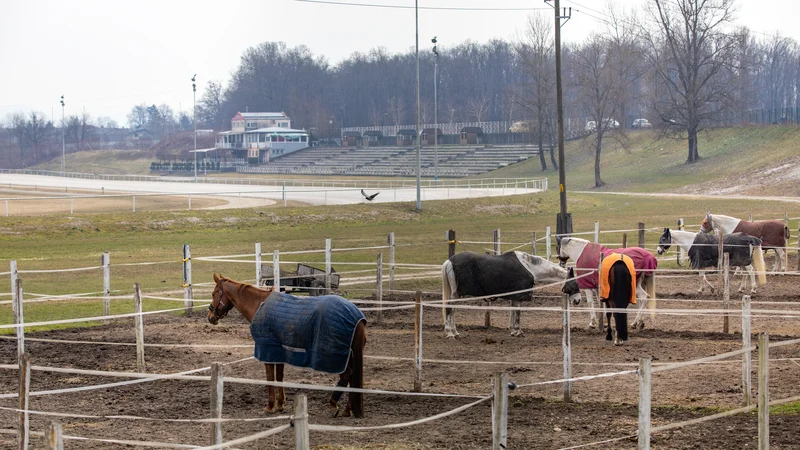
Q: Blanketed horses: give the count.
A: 6